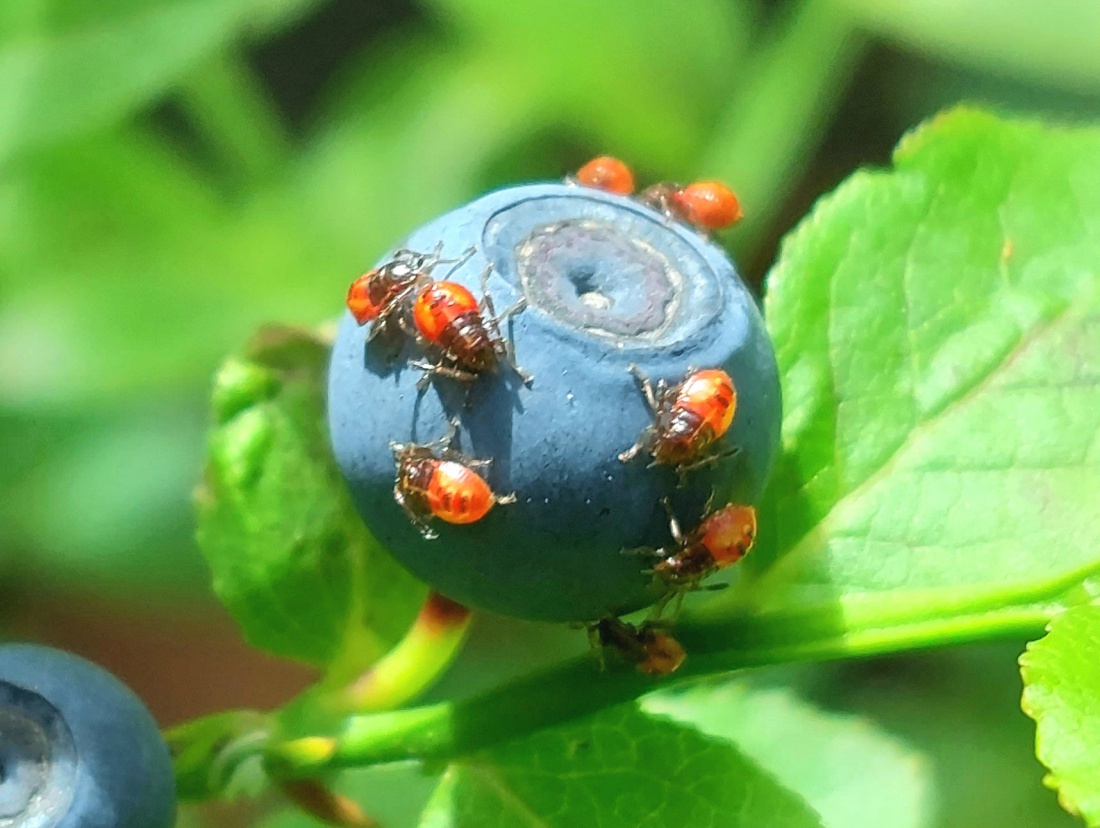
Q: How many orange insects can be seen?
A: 8